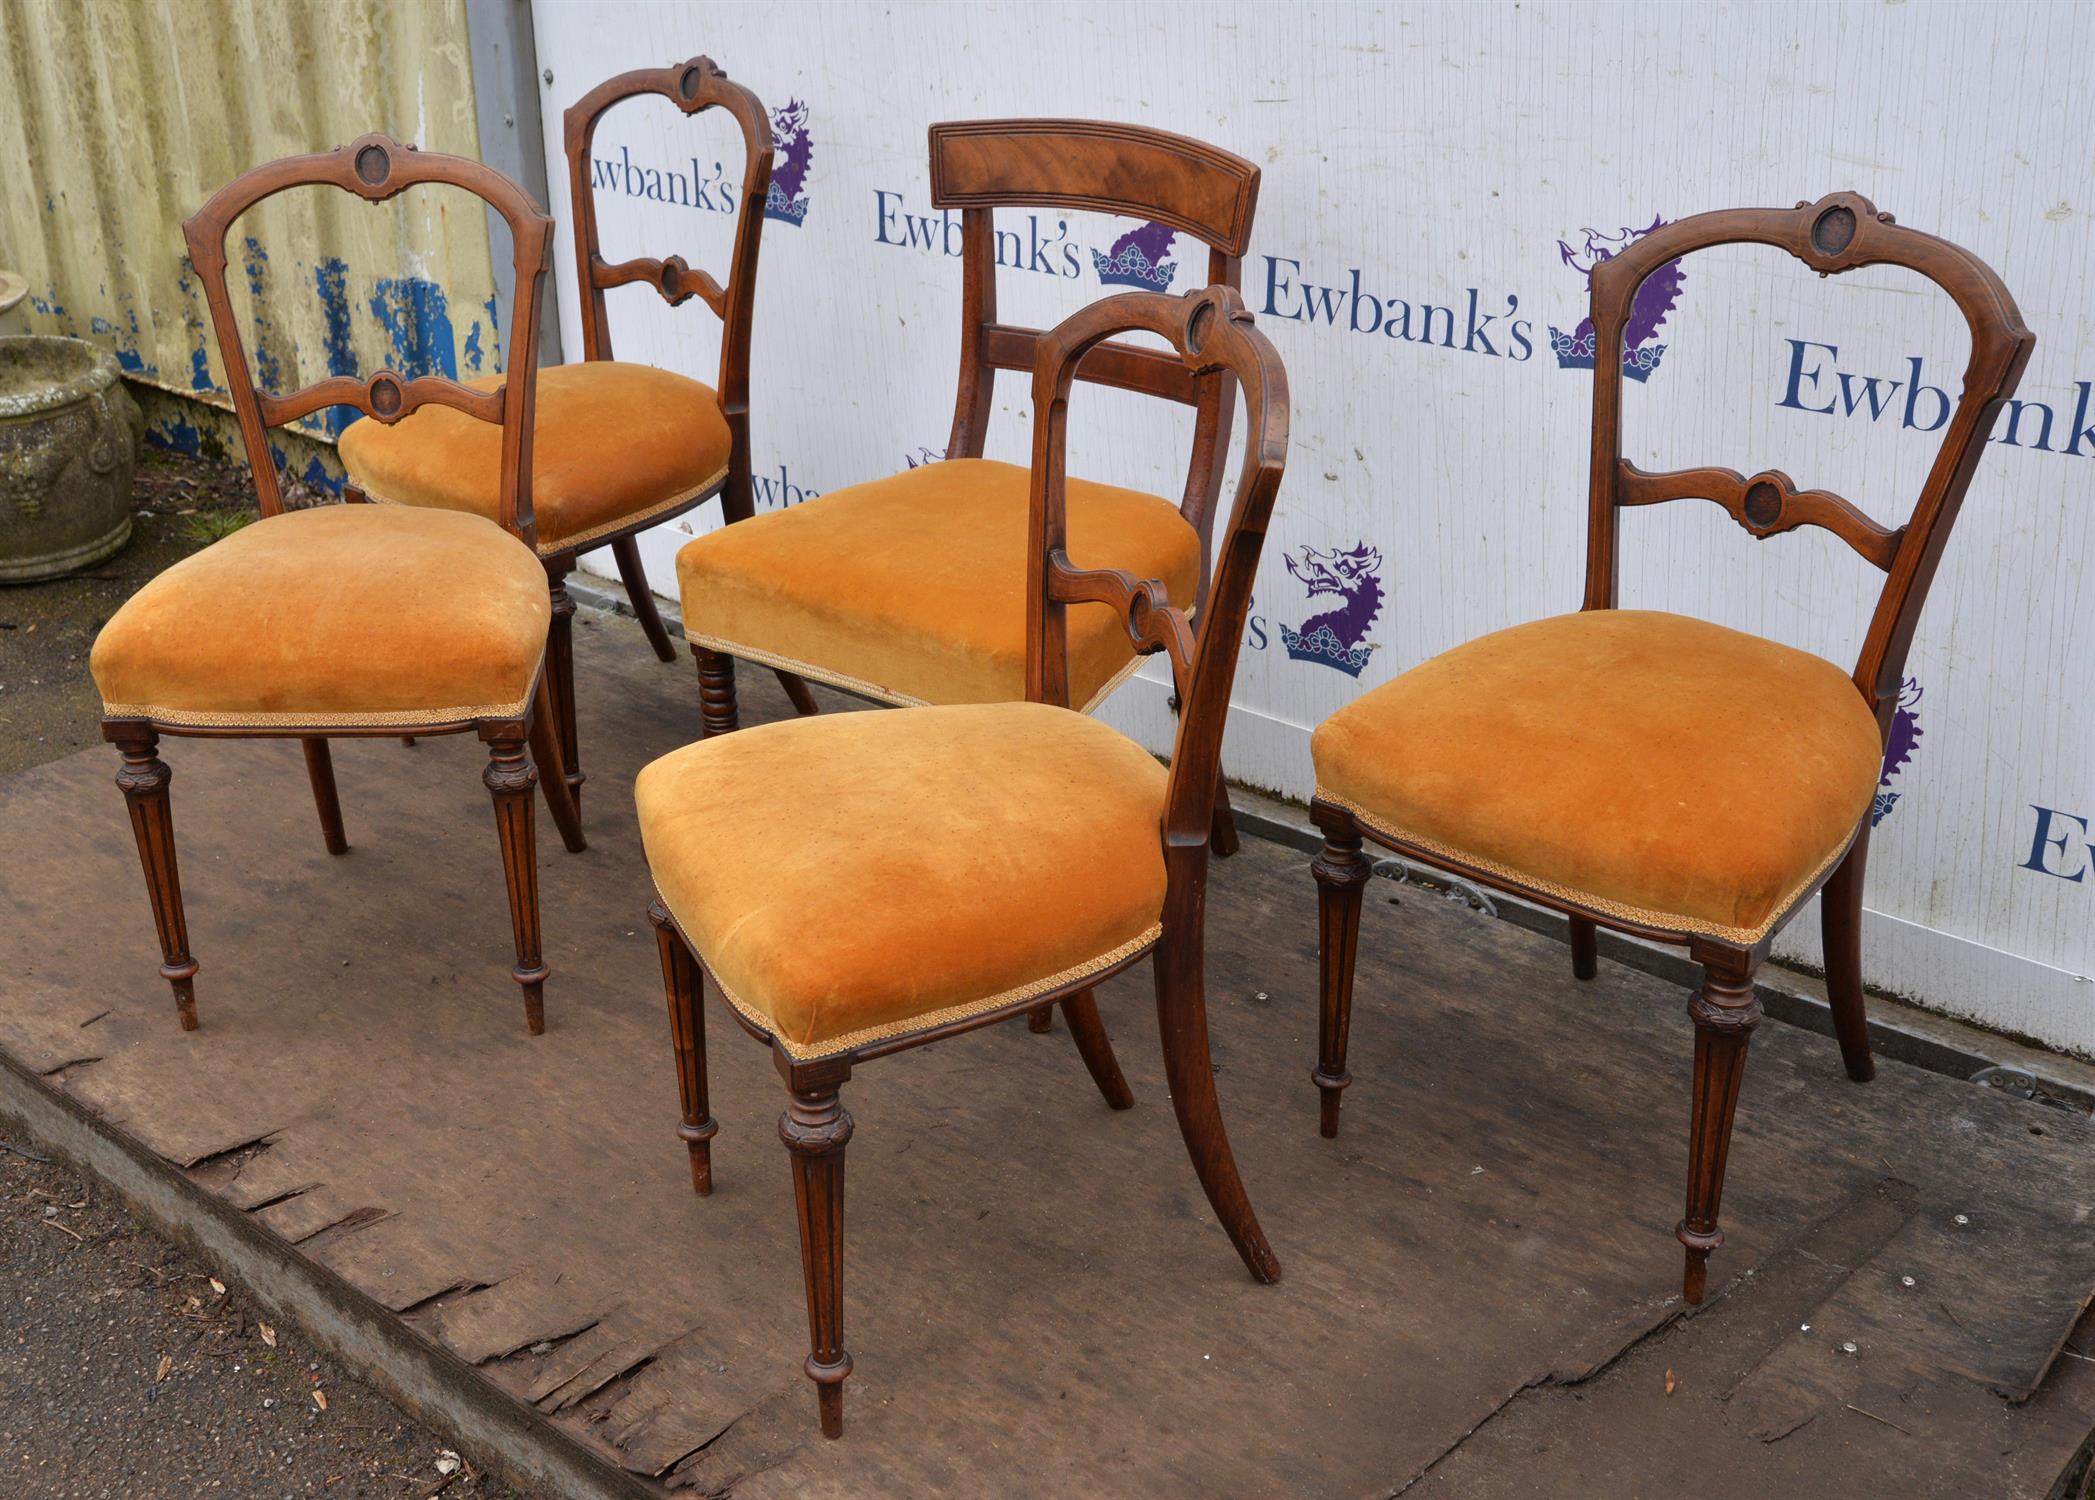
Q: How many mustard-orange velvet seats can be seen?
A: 5